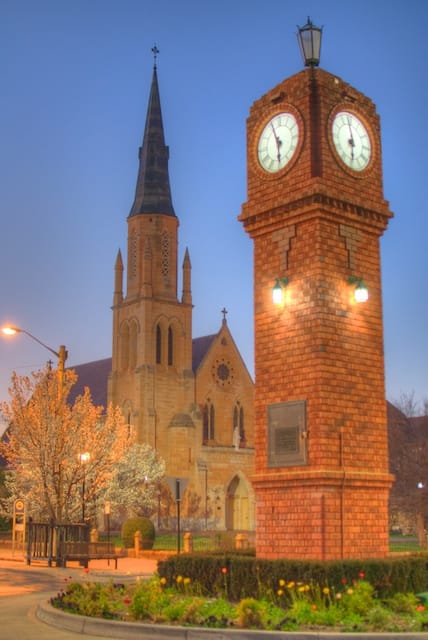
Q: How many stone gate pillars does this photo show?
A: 4